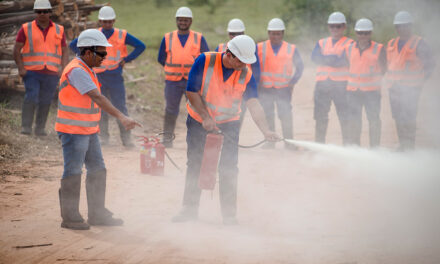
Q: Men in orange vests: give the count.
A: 10